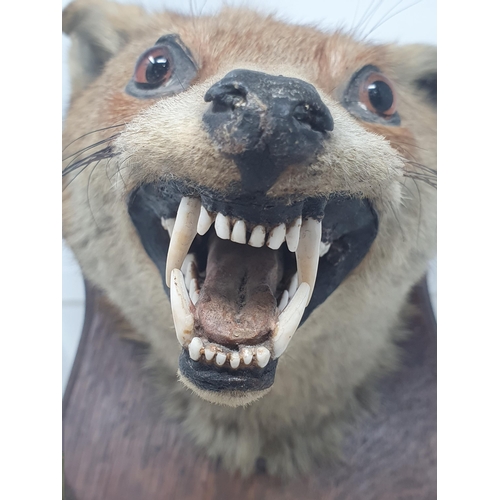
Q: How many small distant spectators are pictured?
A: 0